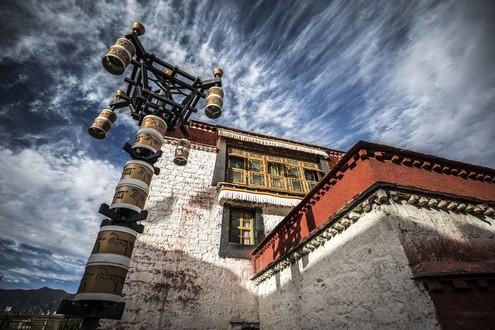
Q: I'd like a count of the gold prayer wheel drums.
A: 7